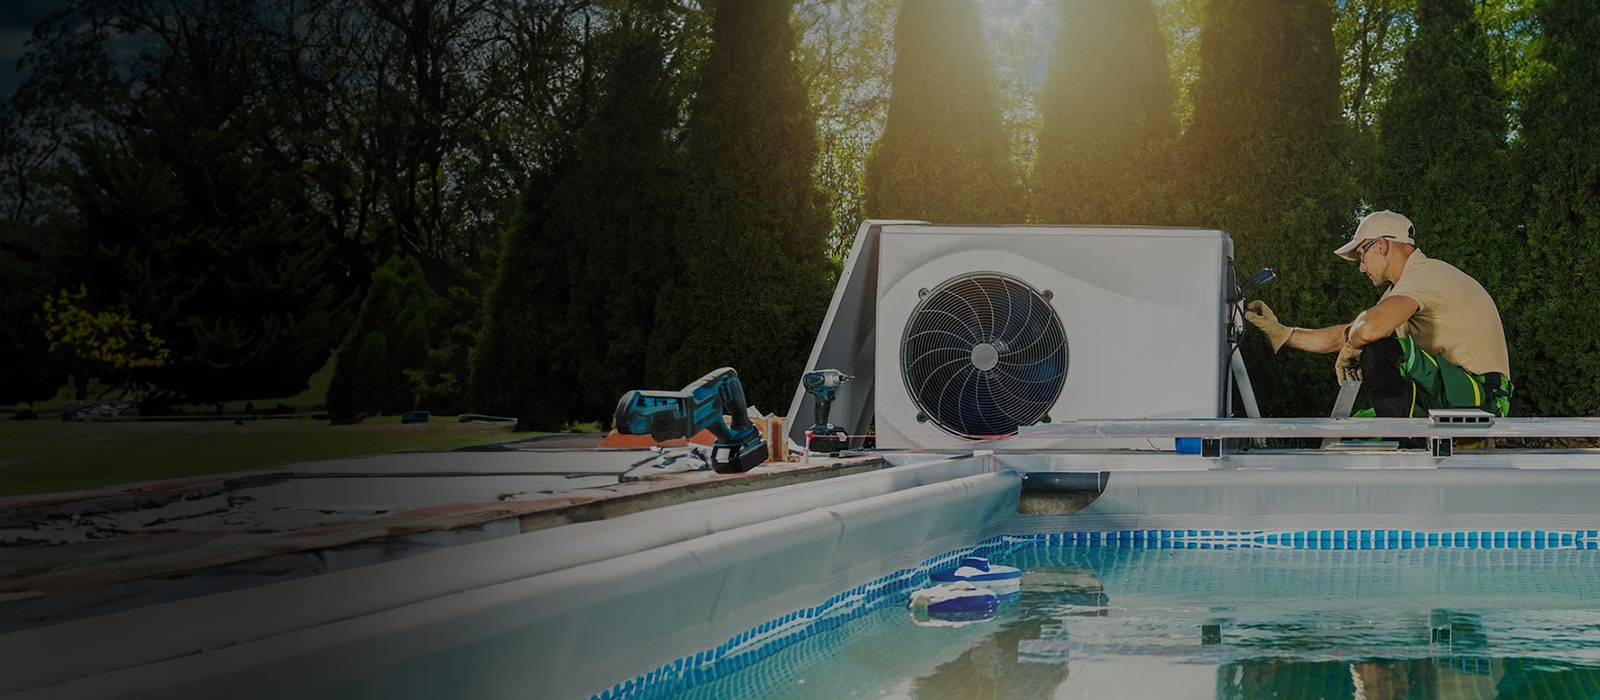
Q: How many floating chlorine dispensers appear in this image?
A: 2